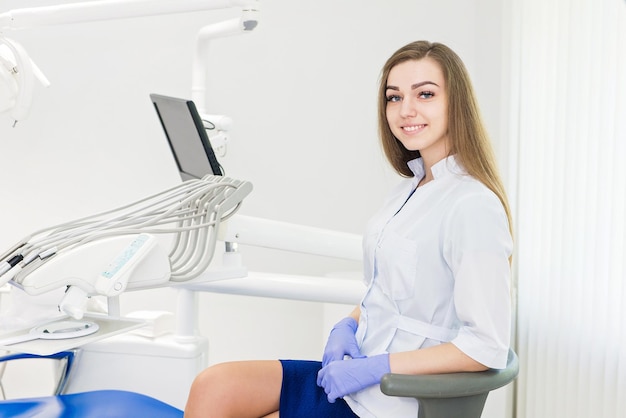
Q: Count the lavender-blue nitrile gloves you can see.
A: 2